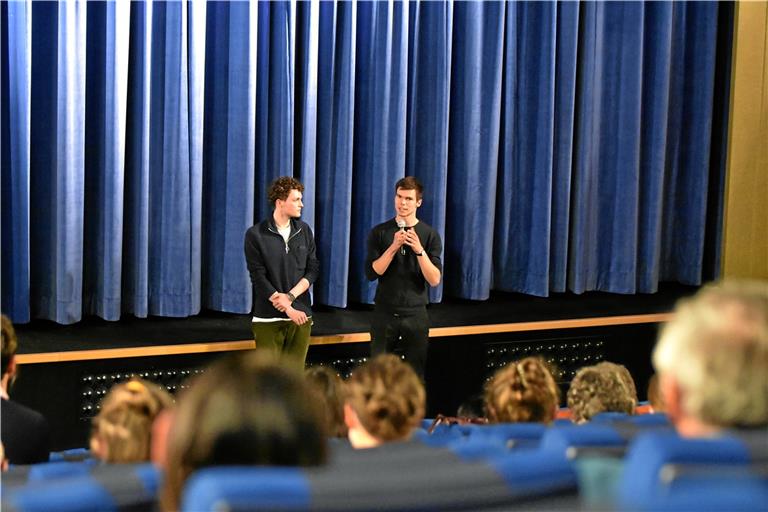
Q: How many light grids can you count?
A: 3